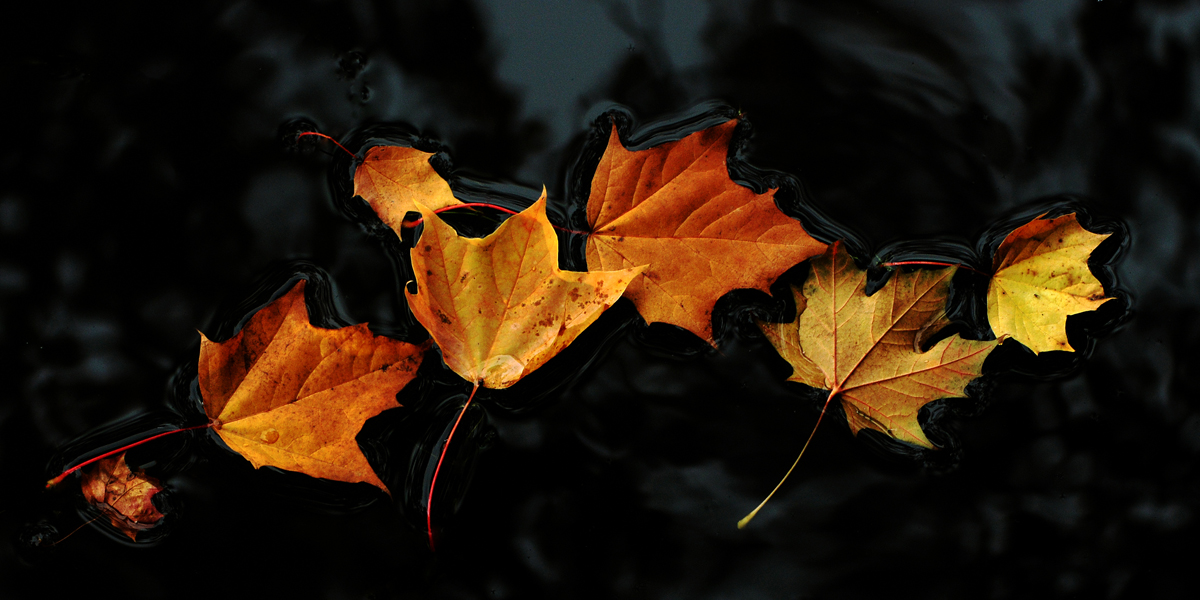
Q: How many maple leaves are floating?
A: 7